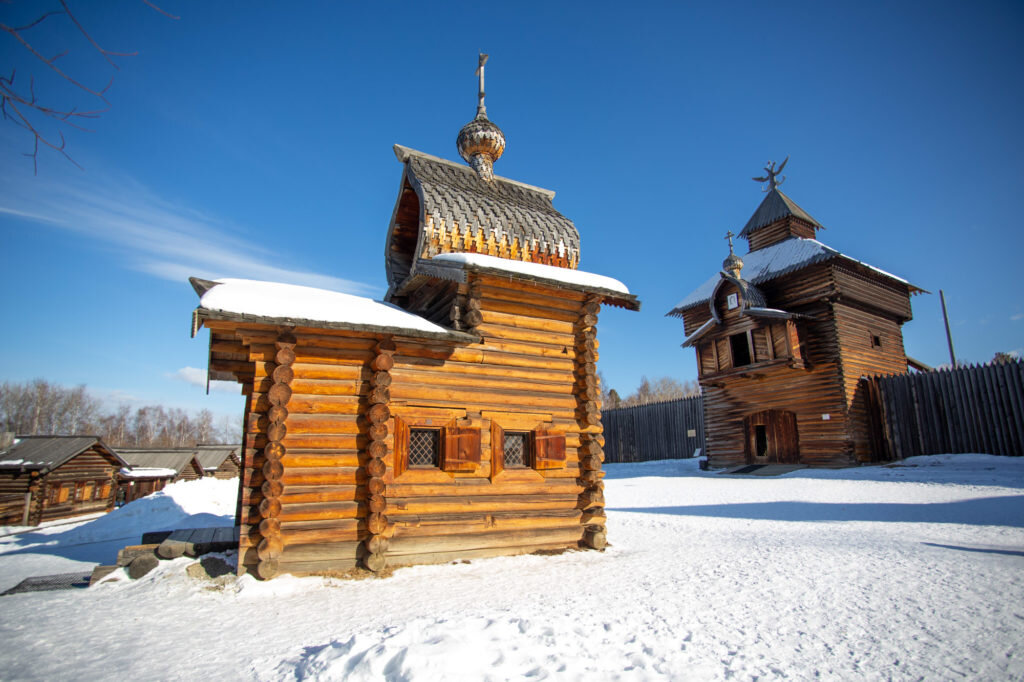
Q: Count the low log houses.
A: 3